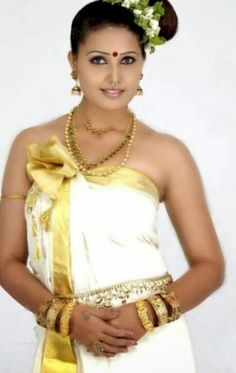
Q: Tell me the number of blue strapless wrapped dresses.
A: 0